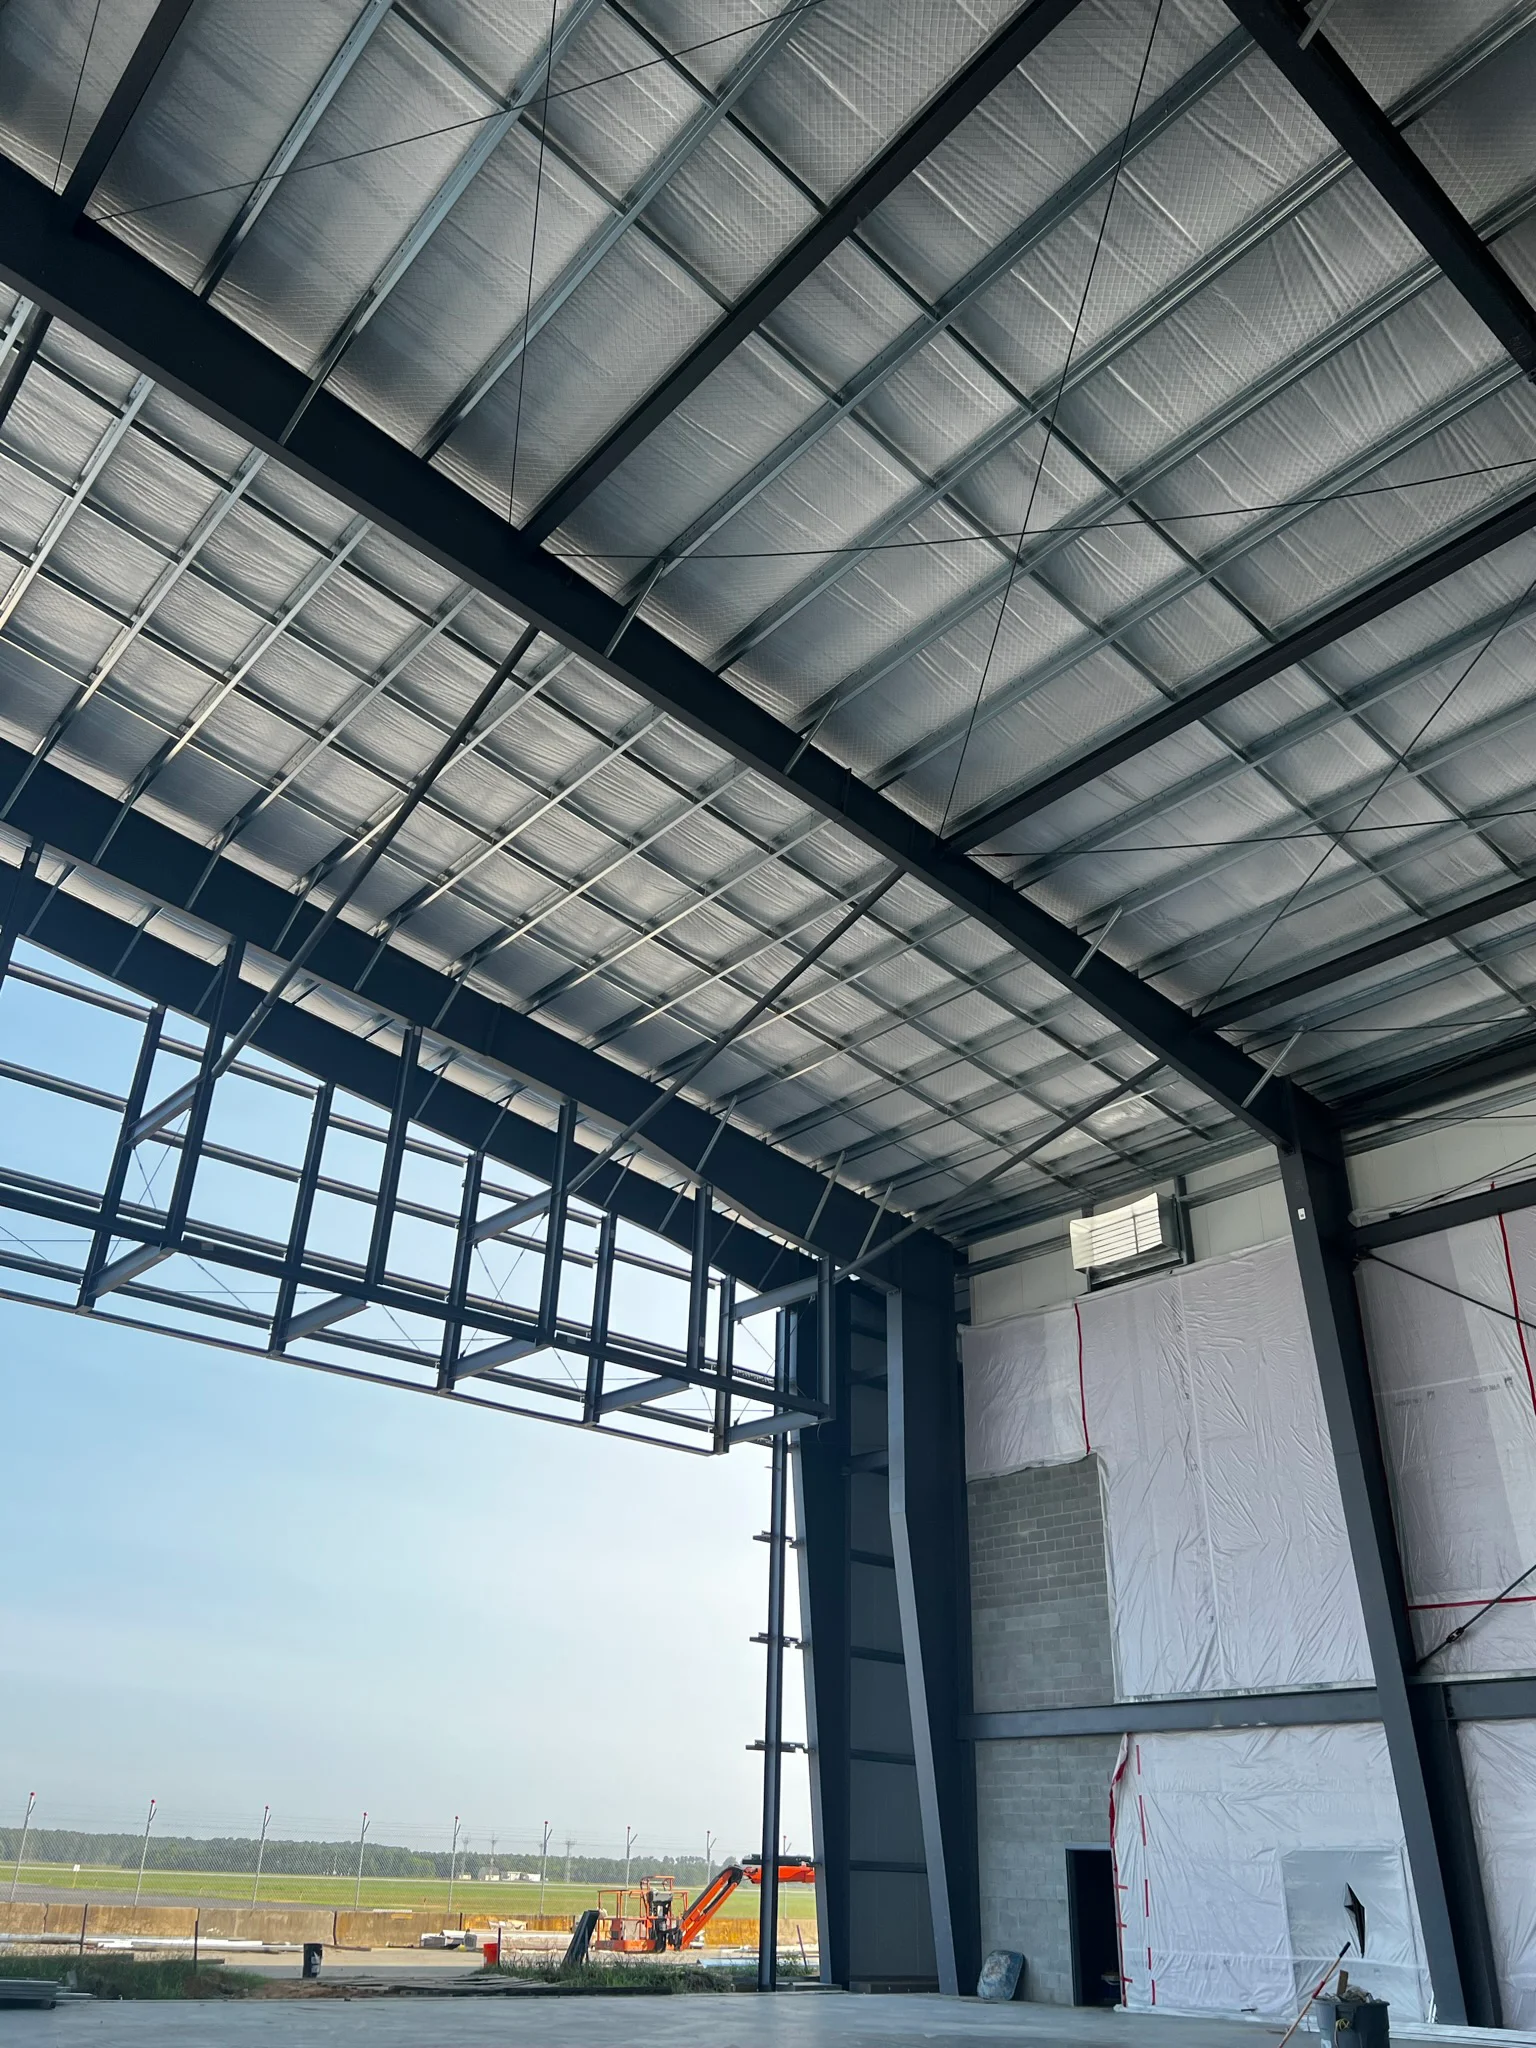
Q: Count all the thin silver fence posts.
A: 9